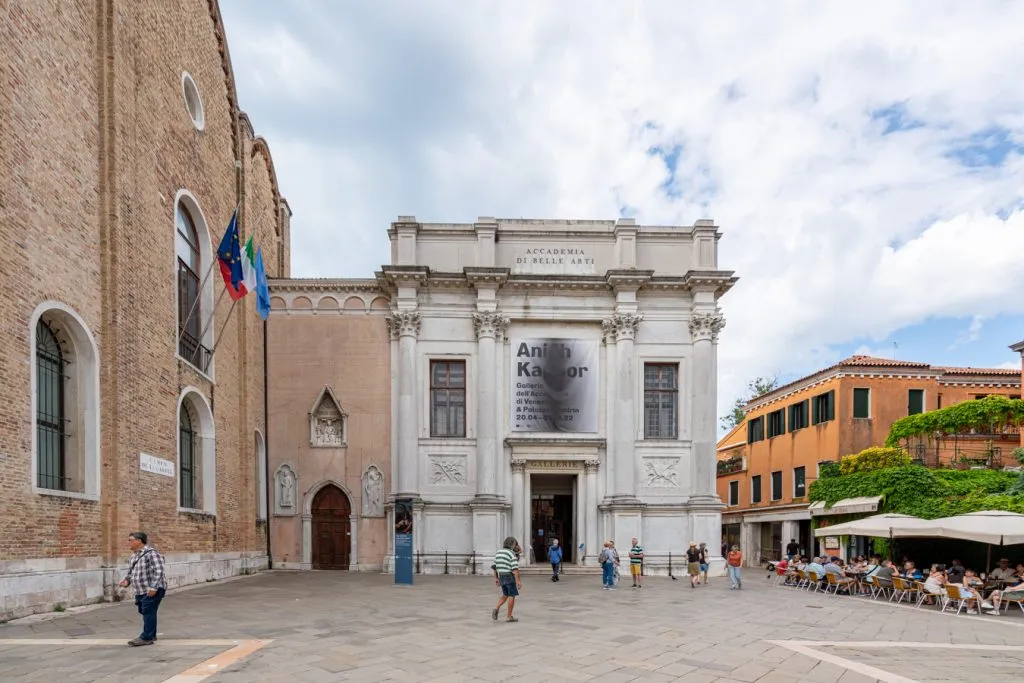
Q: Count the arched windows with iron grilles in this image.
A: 2